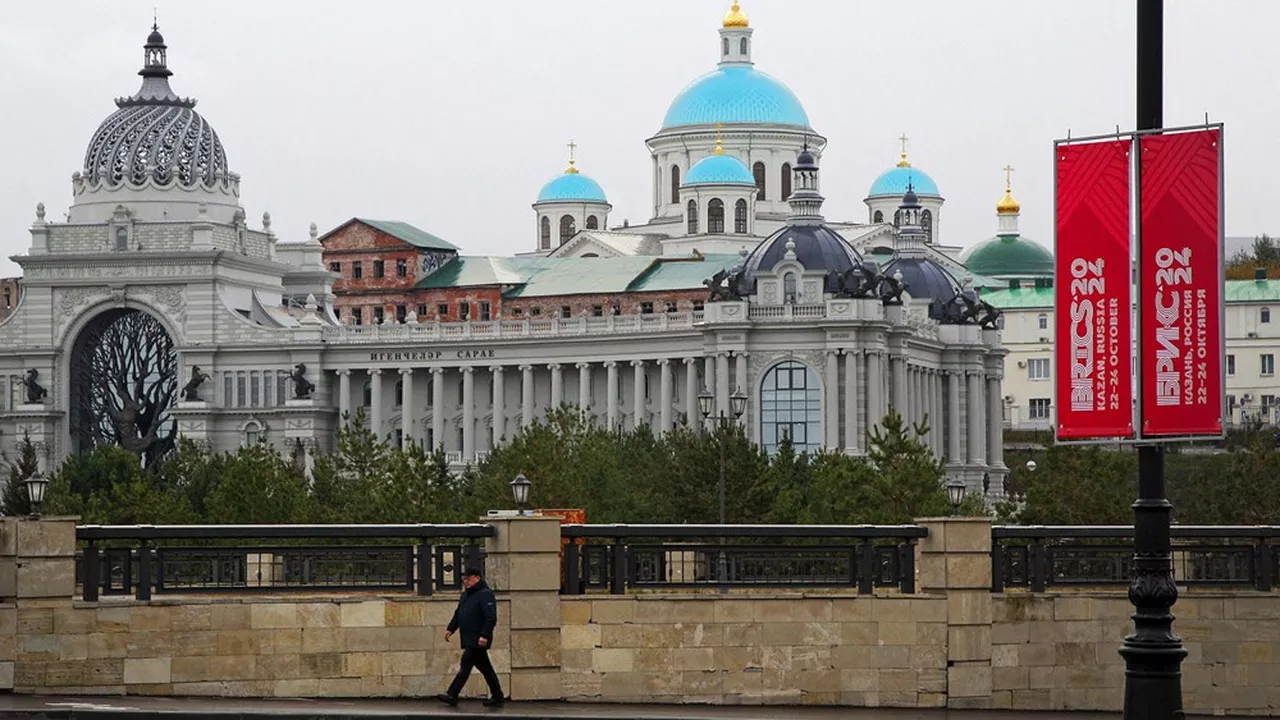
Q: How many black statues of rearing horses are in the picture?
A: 3